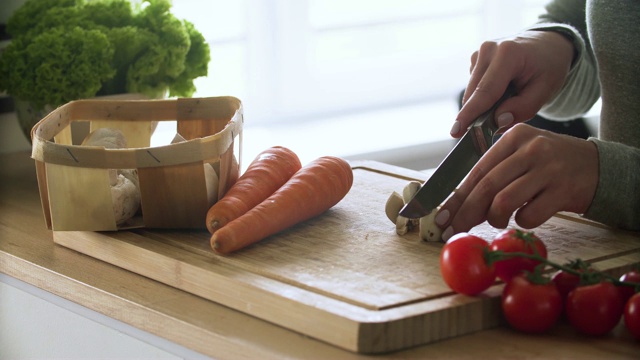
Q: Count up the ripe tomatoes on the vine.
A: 7